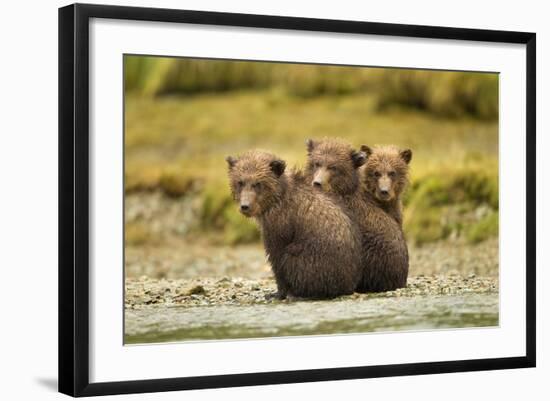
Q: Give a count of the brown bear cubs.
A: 3